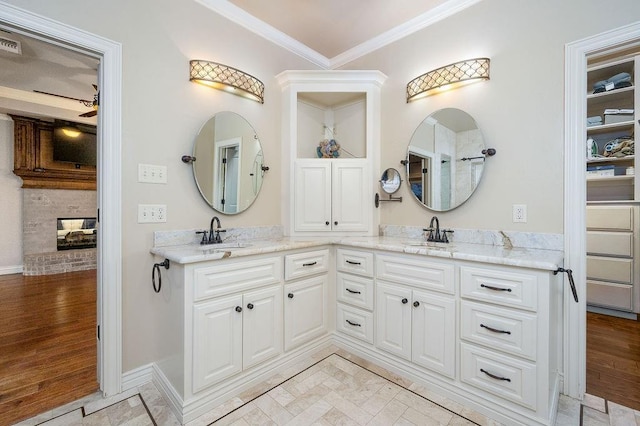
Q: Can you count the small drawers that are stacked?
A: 3